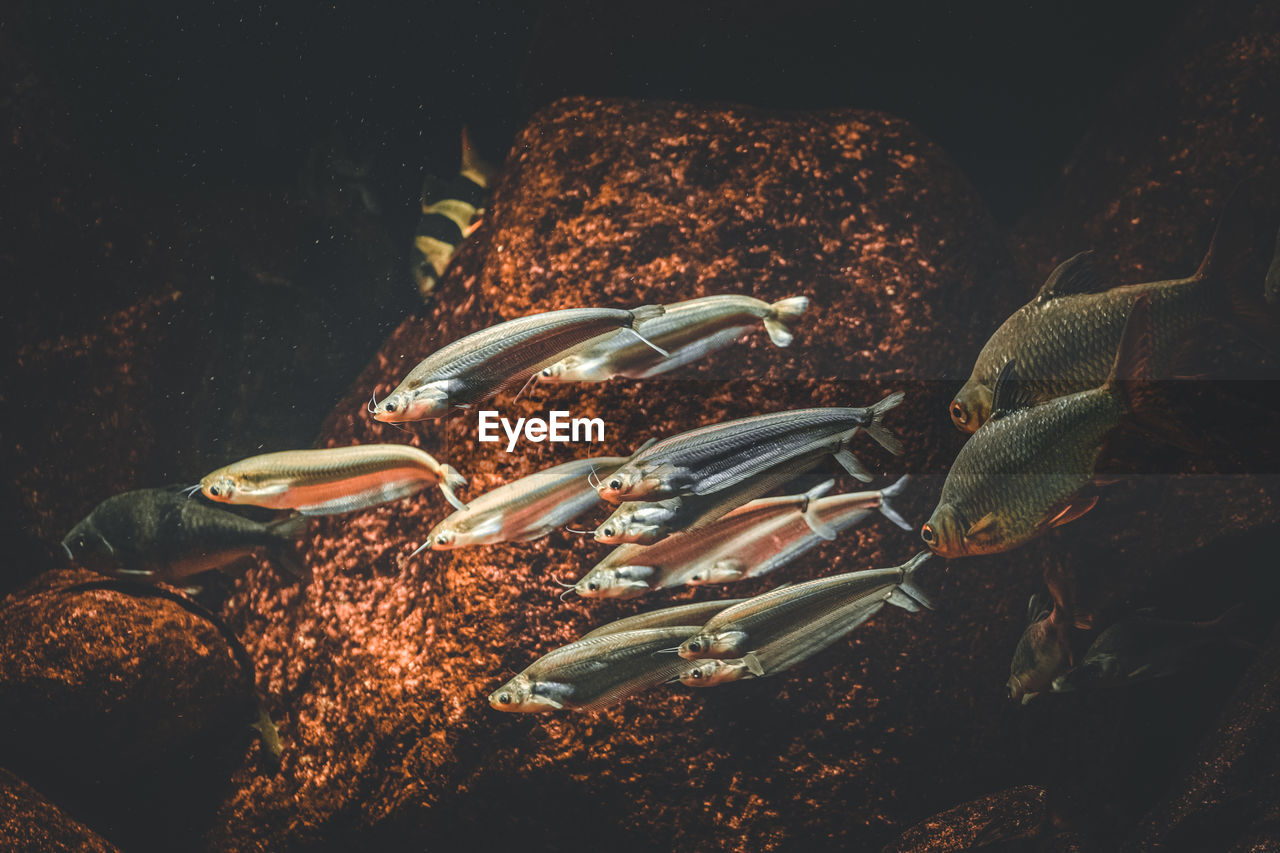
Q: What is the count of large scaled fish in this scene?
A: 2